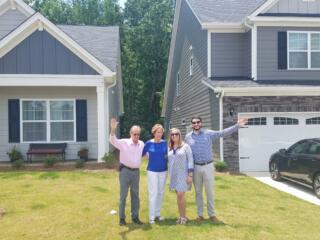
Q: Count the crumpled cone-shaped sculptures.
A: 0